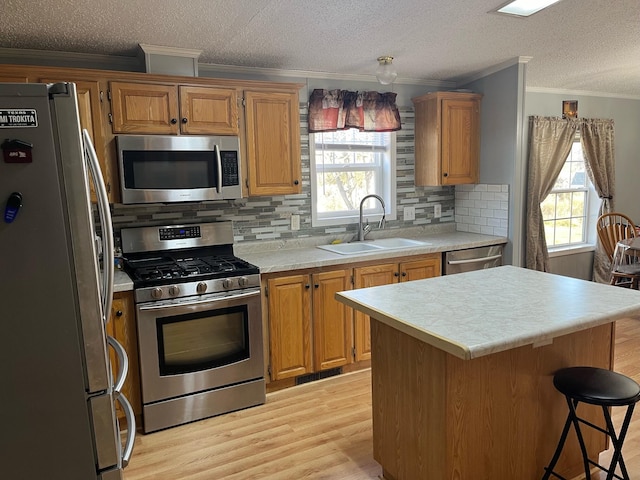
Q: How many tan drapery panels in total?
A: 2